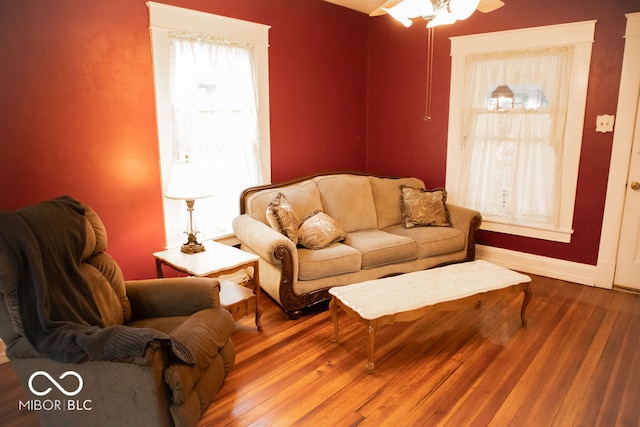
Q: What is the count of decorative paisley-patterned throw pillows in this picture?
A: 3